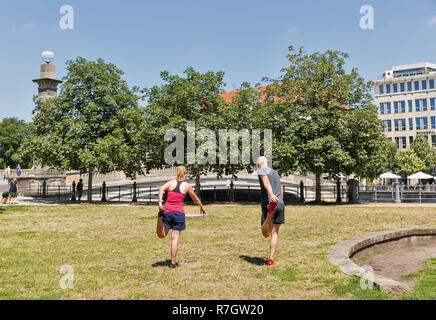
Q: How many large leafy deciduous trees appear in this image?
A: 3